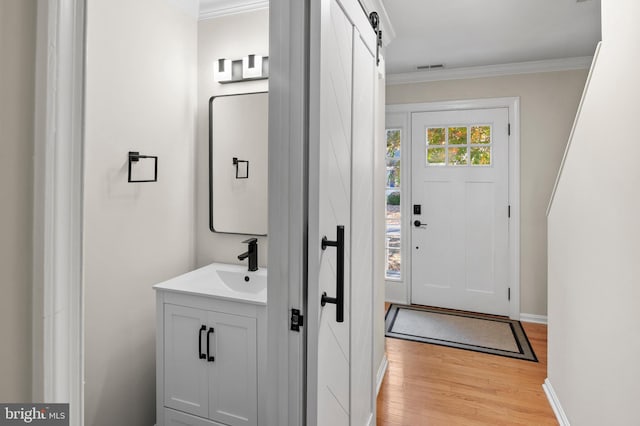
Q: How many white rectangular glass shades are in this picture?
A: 2